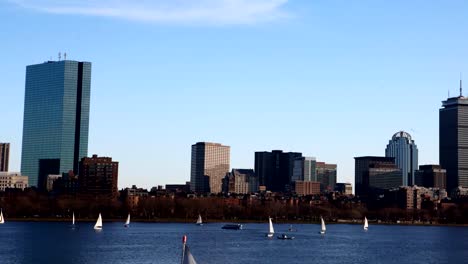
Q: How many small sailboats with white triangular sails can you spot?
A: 8